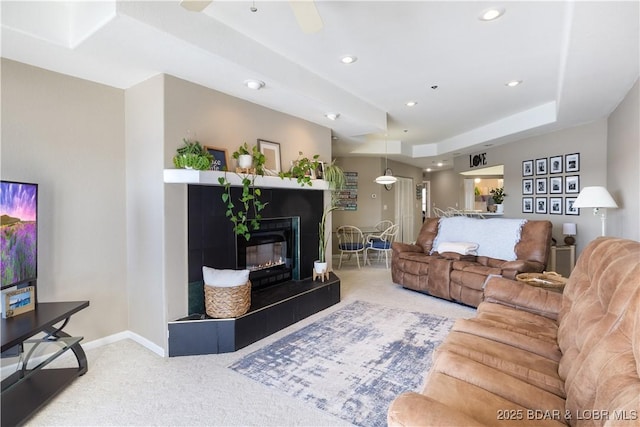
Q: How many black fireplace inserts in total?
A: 1